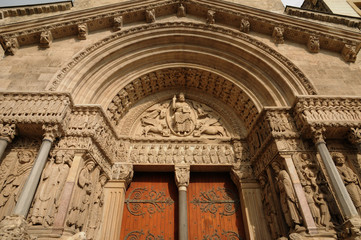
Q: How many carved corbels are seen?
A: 11